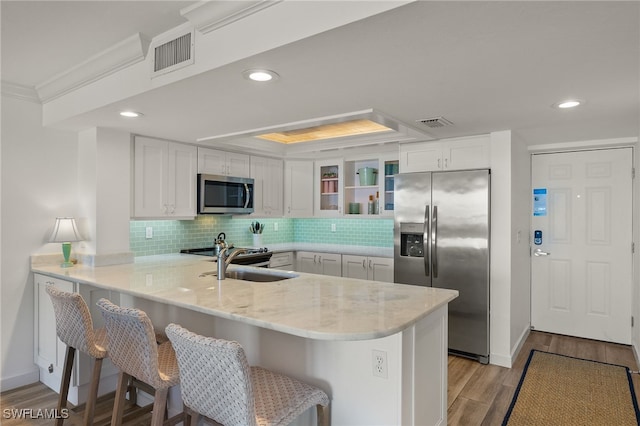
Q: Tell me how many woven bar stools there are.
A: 3